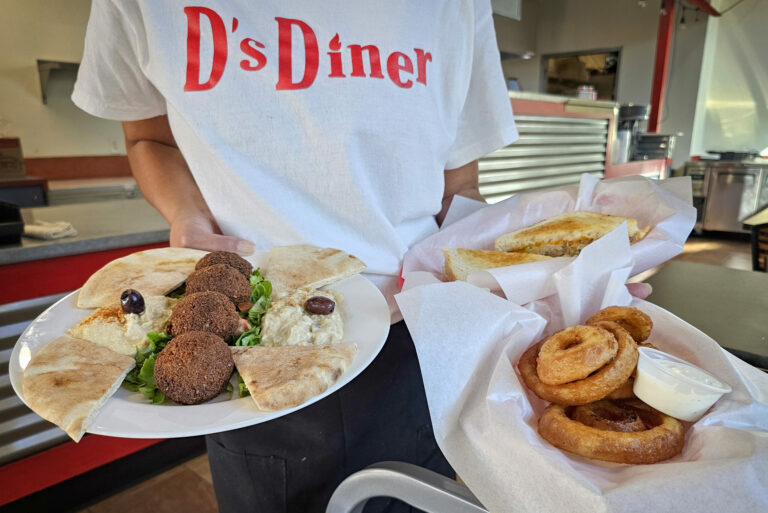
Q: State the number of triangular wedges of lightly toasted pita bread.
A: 4